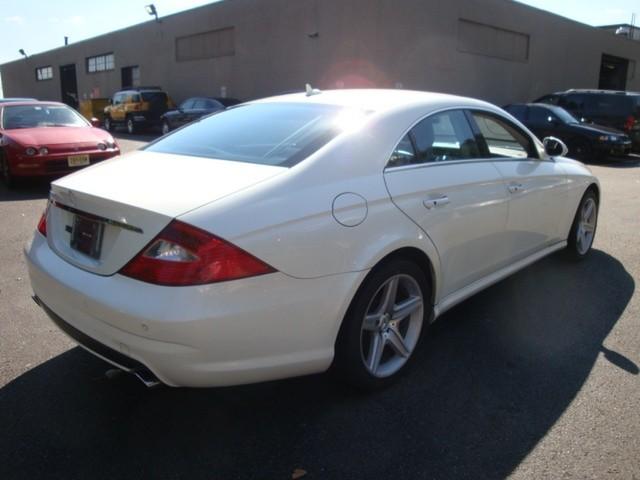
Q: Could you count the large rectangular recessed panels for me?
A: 2